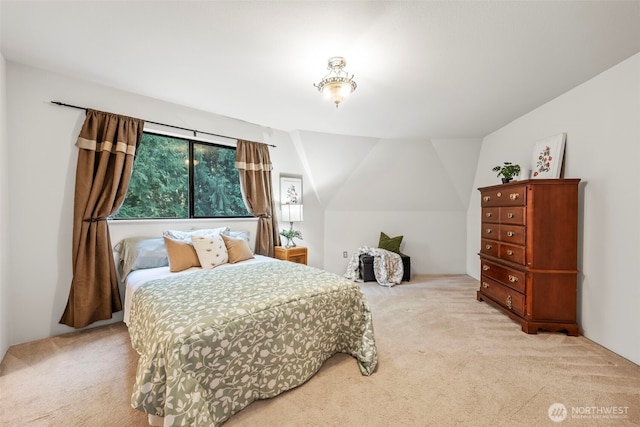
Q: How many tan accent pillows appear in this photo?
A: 2